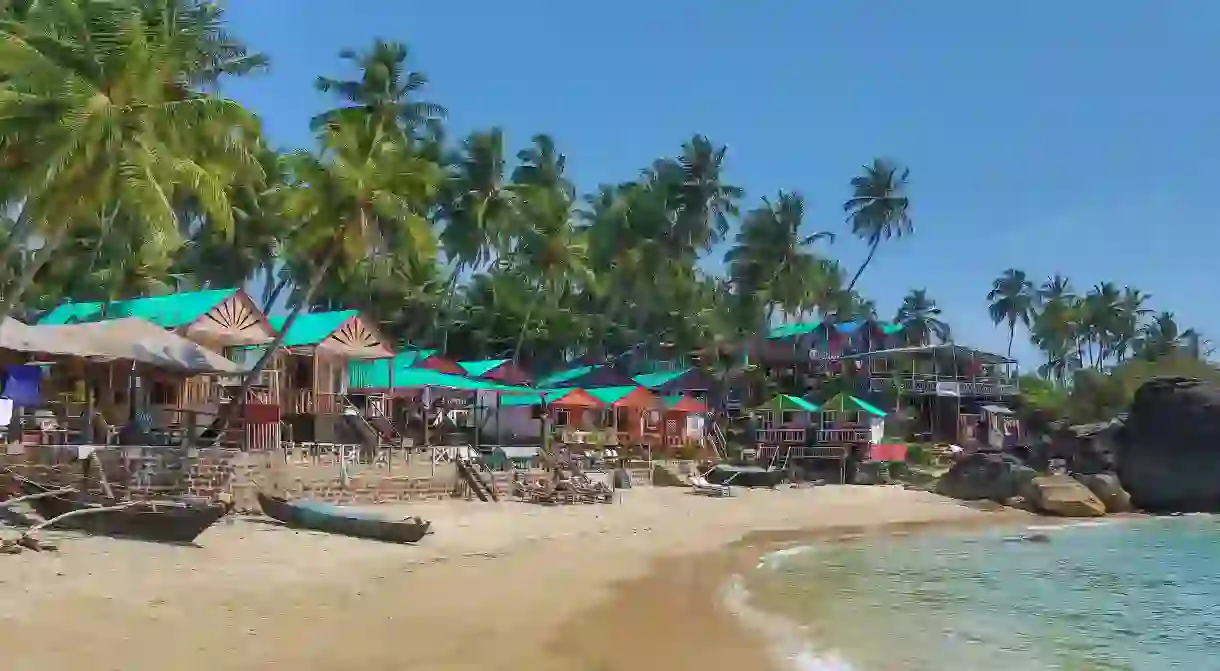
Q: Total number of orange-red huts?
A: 3